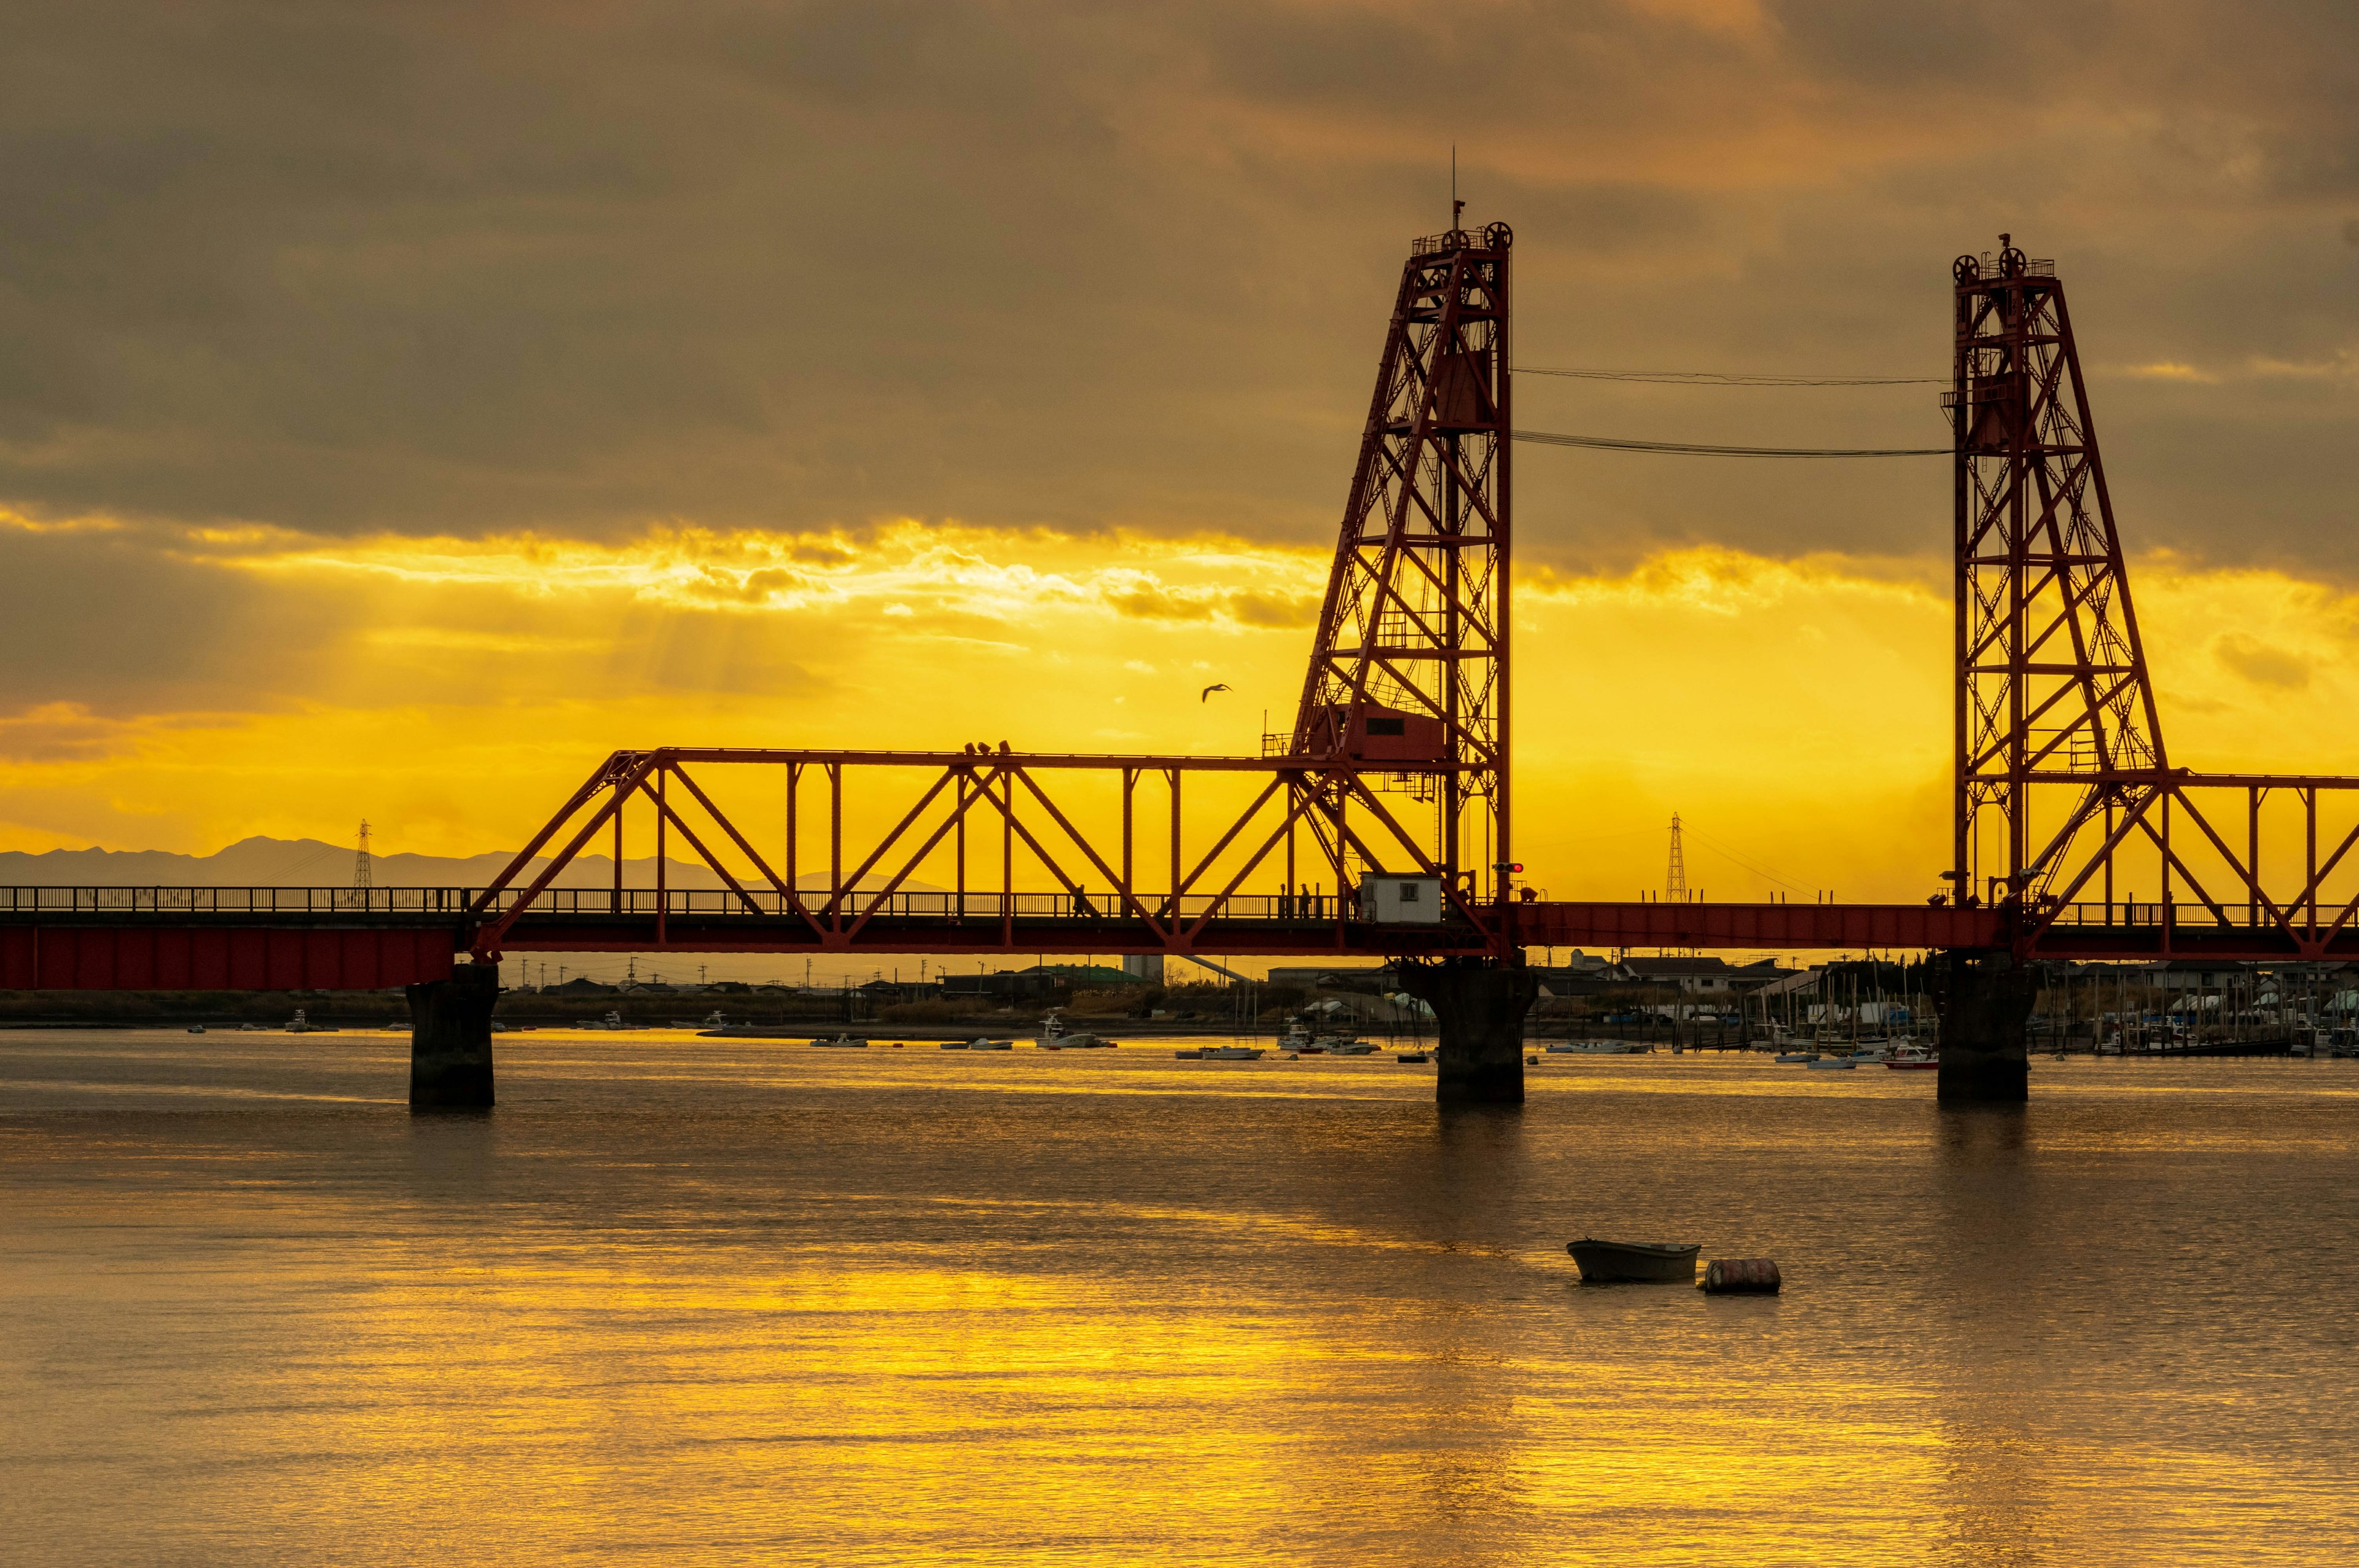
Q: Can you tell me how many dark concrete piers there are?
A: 3